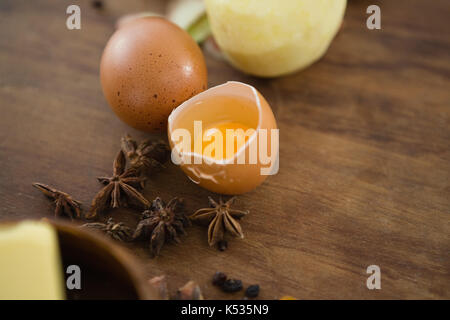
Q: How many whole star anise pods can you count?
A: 6